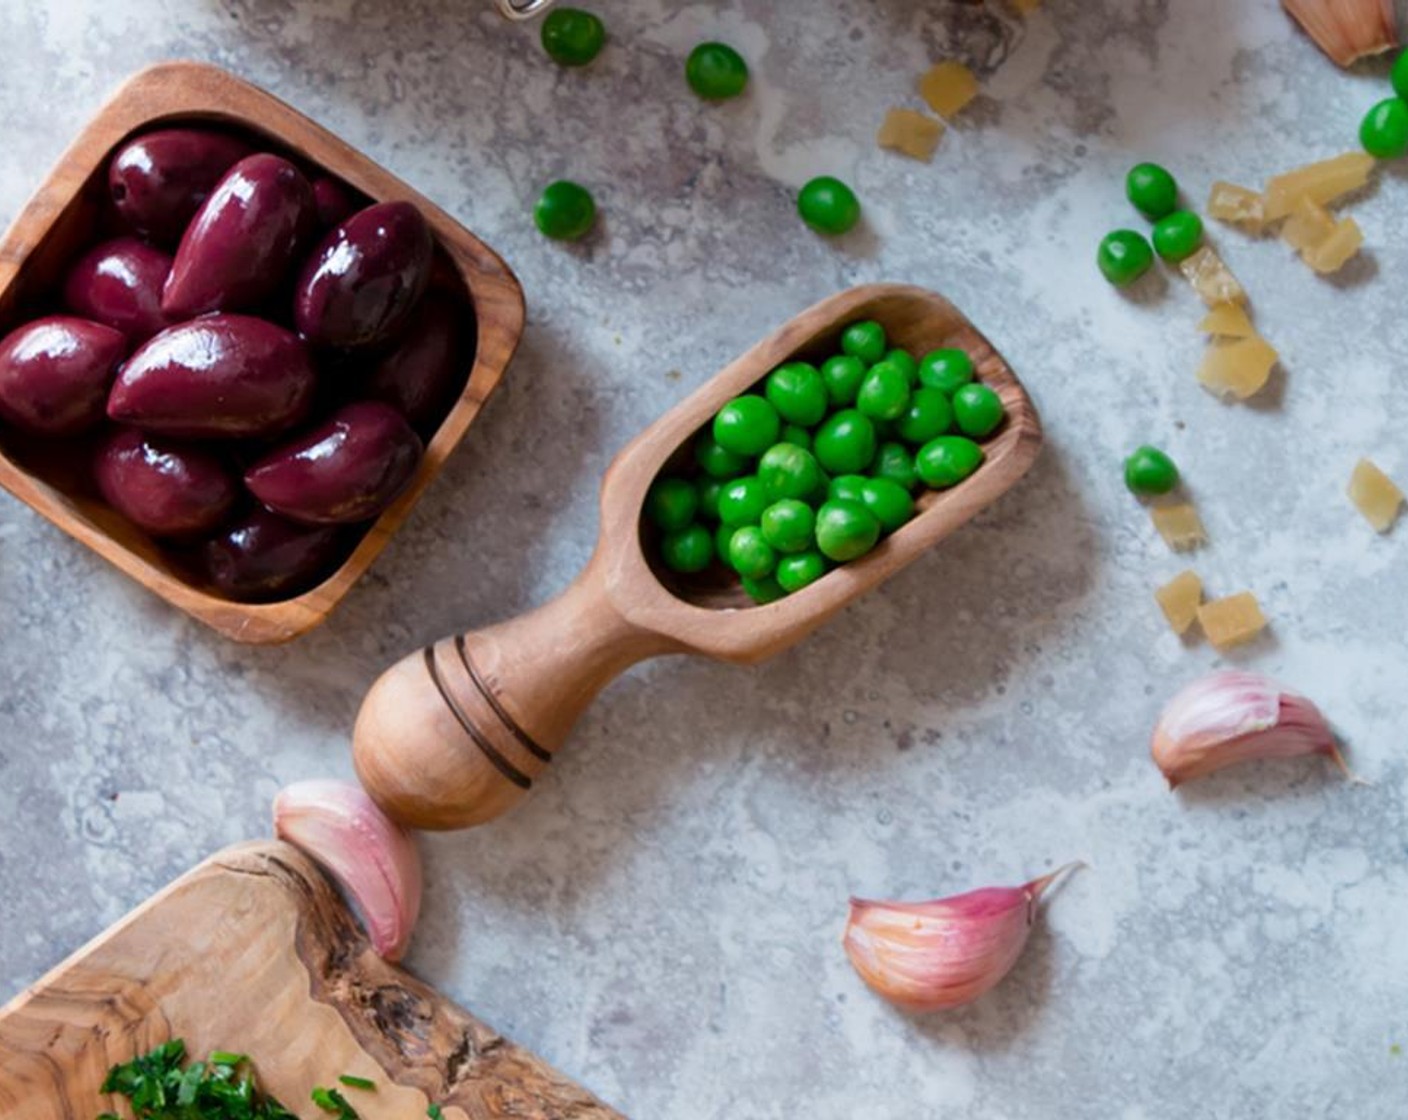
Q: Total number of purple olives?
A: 11